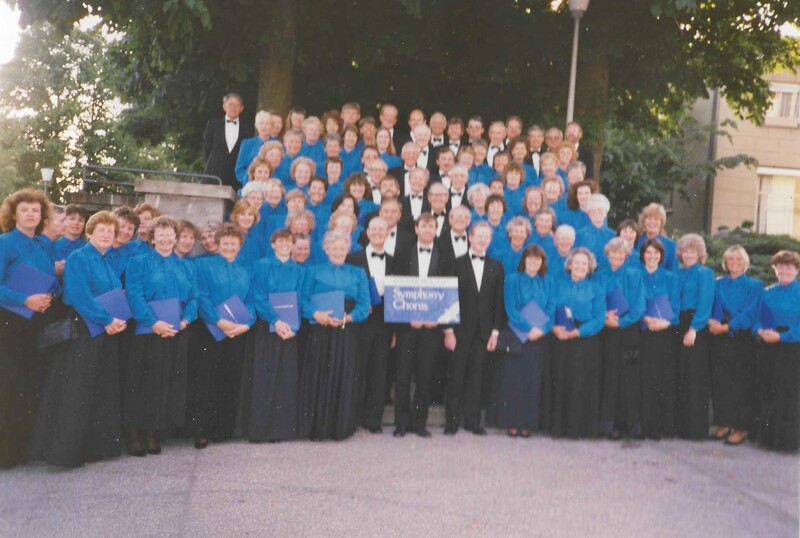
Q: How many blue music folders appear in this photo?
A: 13